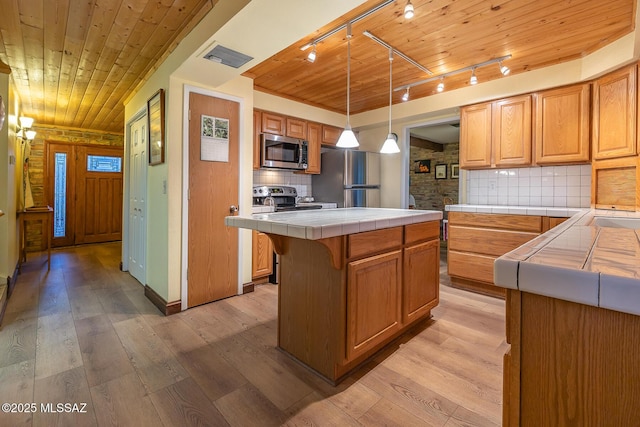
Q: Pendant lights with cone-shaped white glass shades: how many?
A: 2